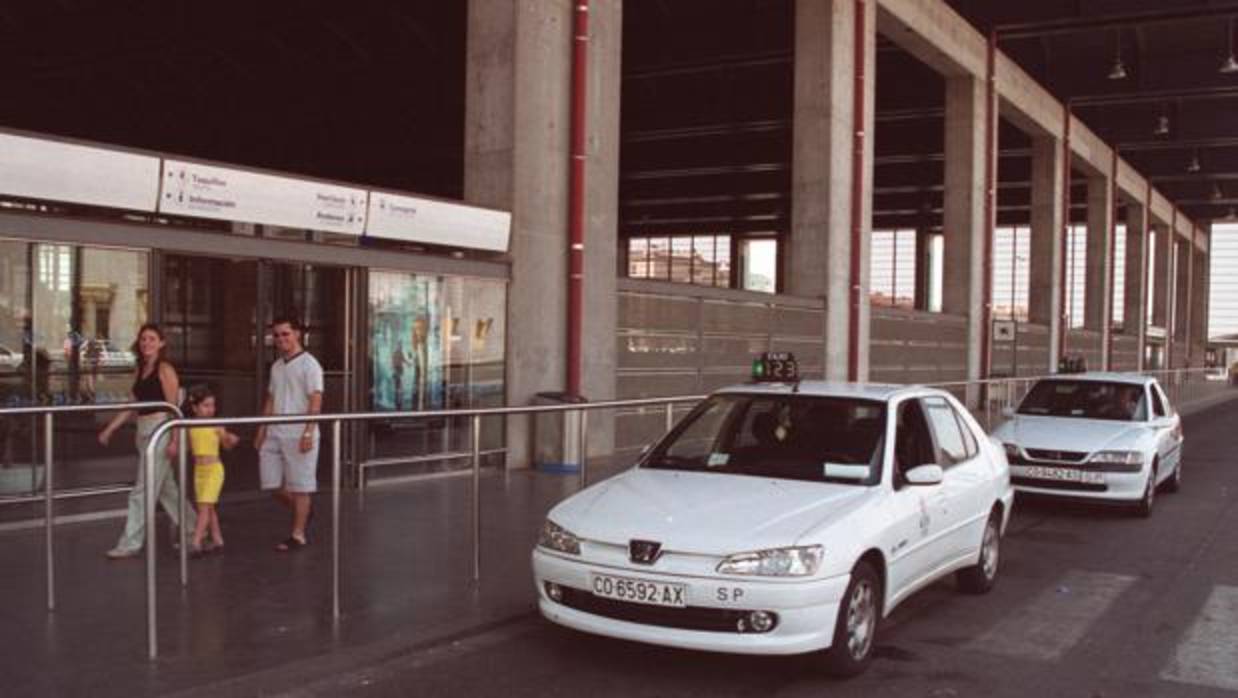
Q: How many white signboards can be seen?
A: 3